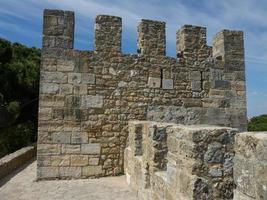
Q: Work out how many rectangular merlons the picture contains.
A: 5